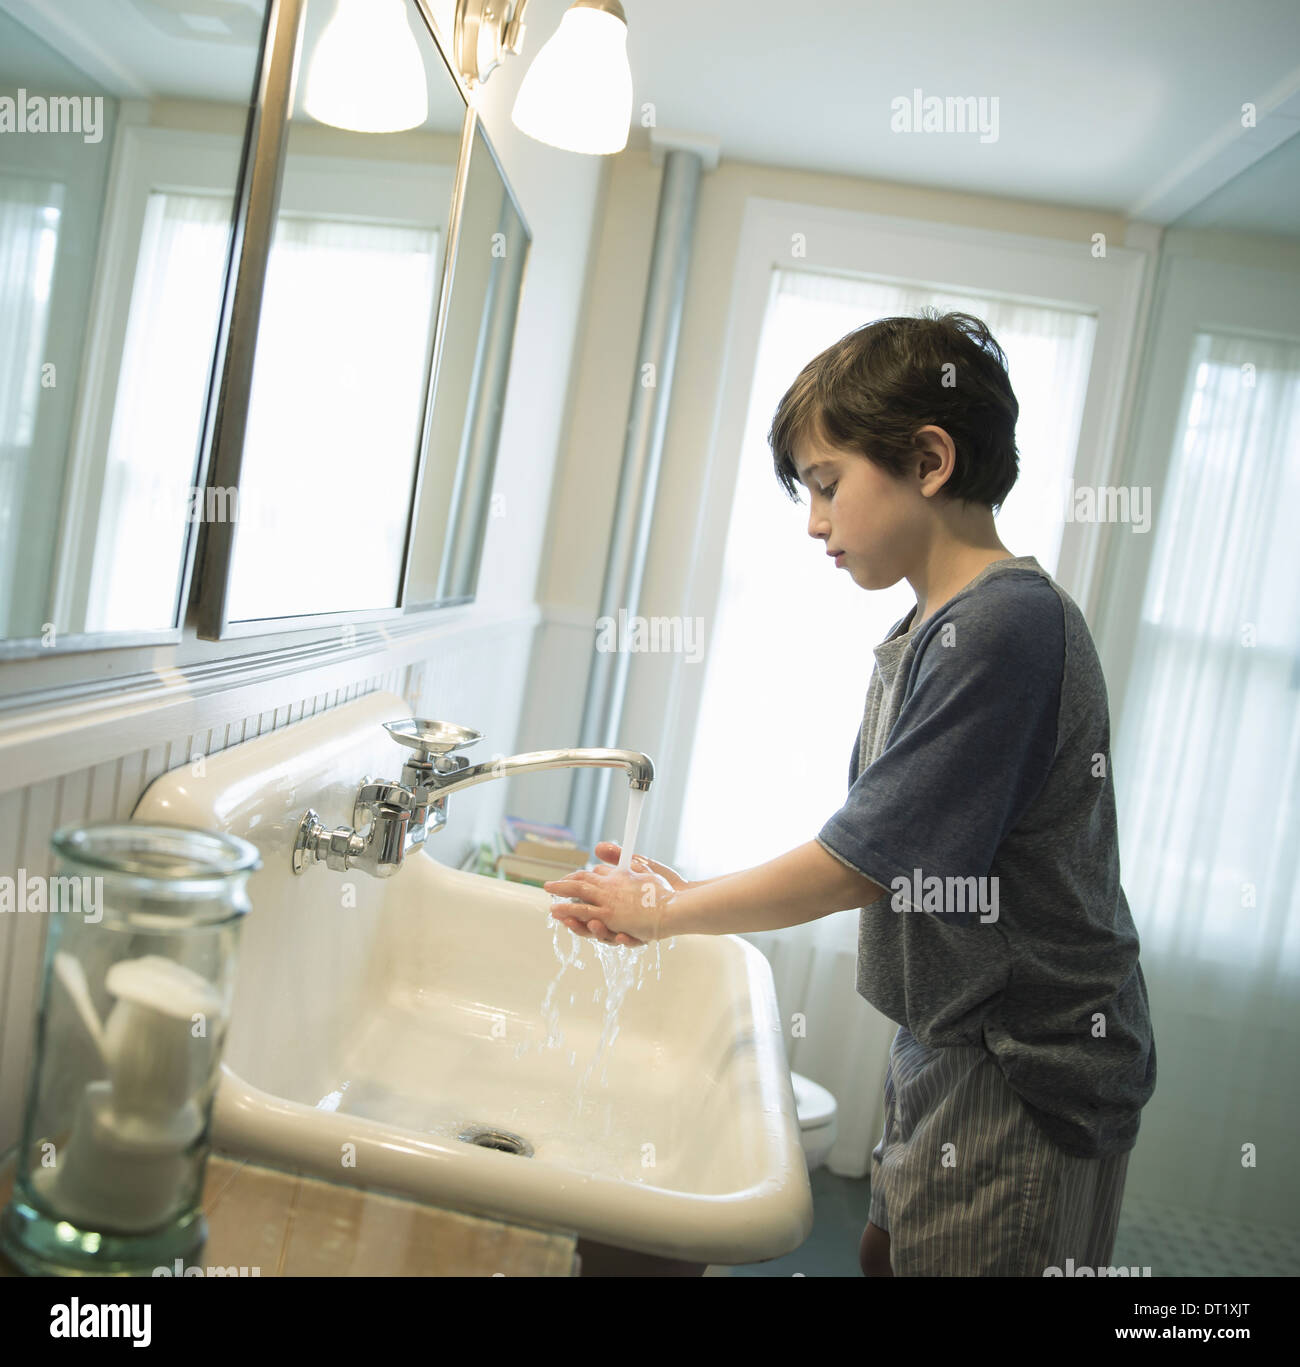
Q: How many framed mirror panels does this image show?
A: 3